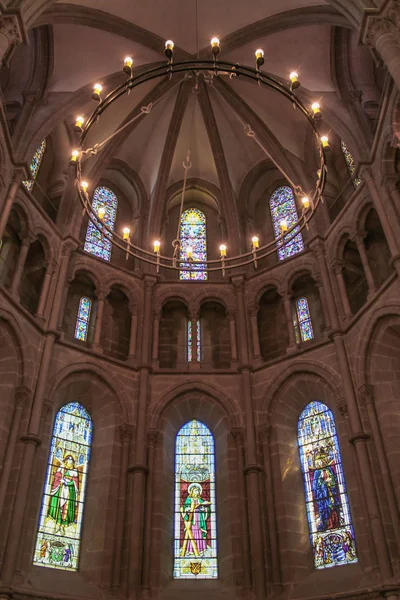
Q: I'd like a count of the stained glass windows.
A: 11